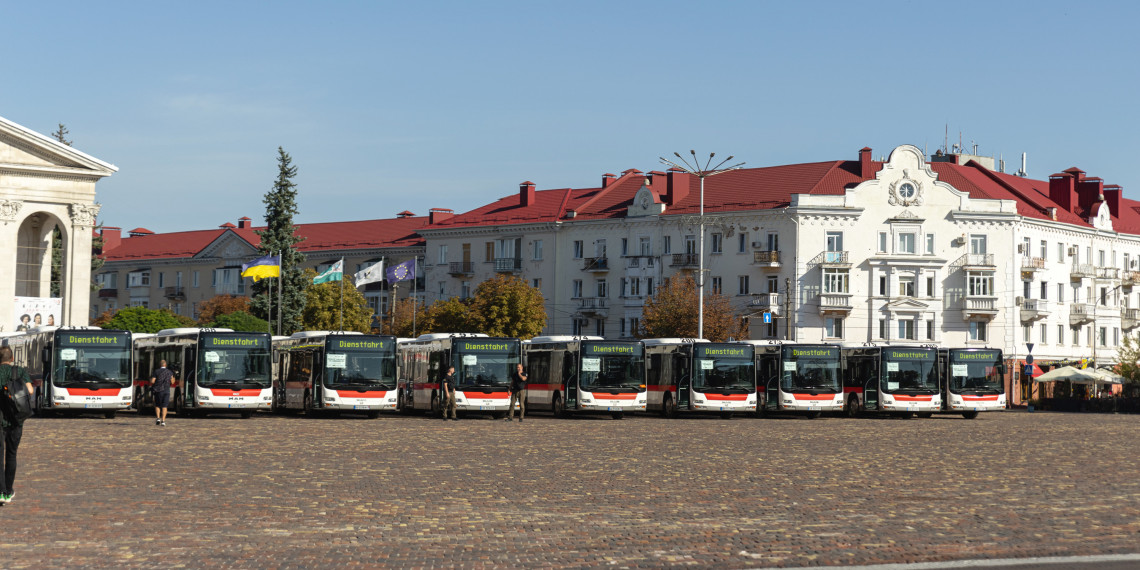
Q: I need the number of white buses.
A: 9